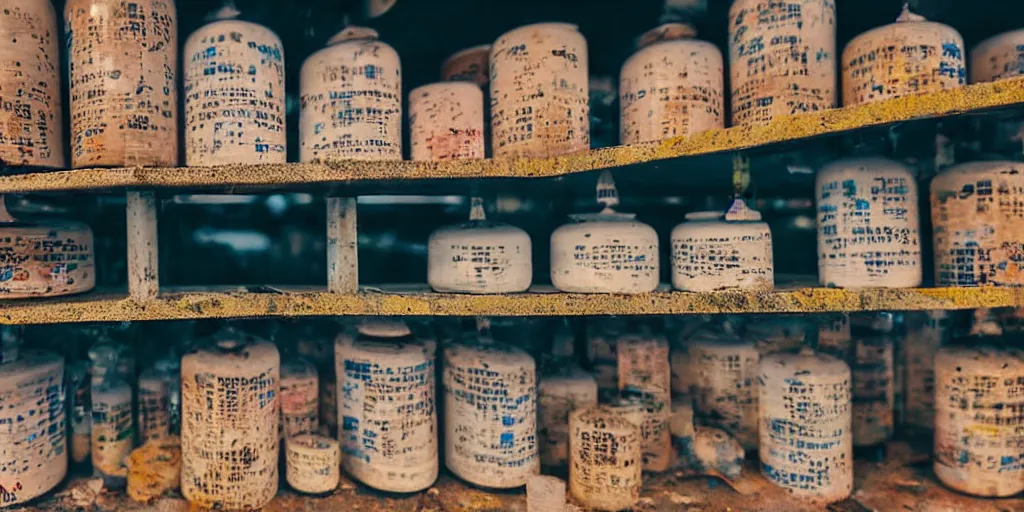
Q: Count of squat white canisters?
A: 3